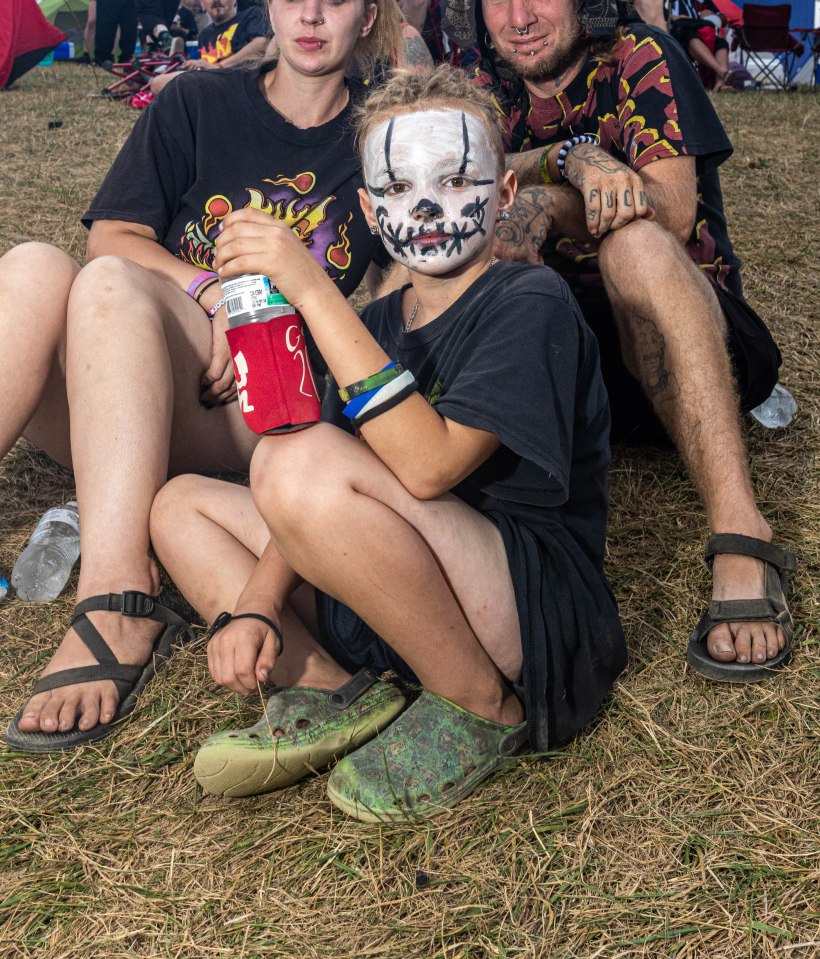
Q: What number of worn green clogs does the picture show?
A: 2